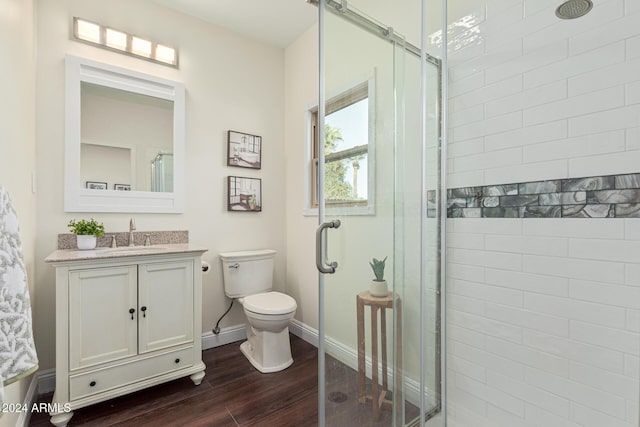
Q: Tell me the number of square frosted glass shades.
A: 4